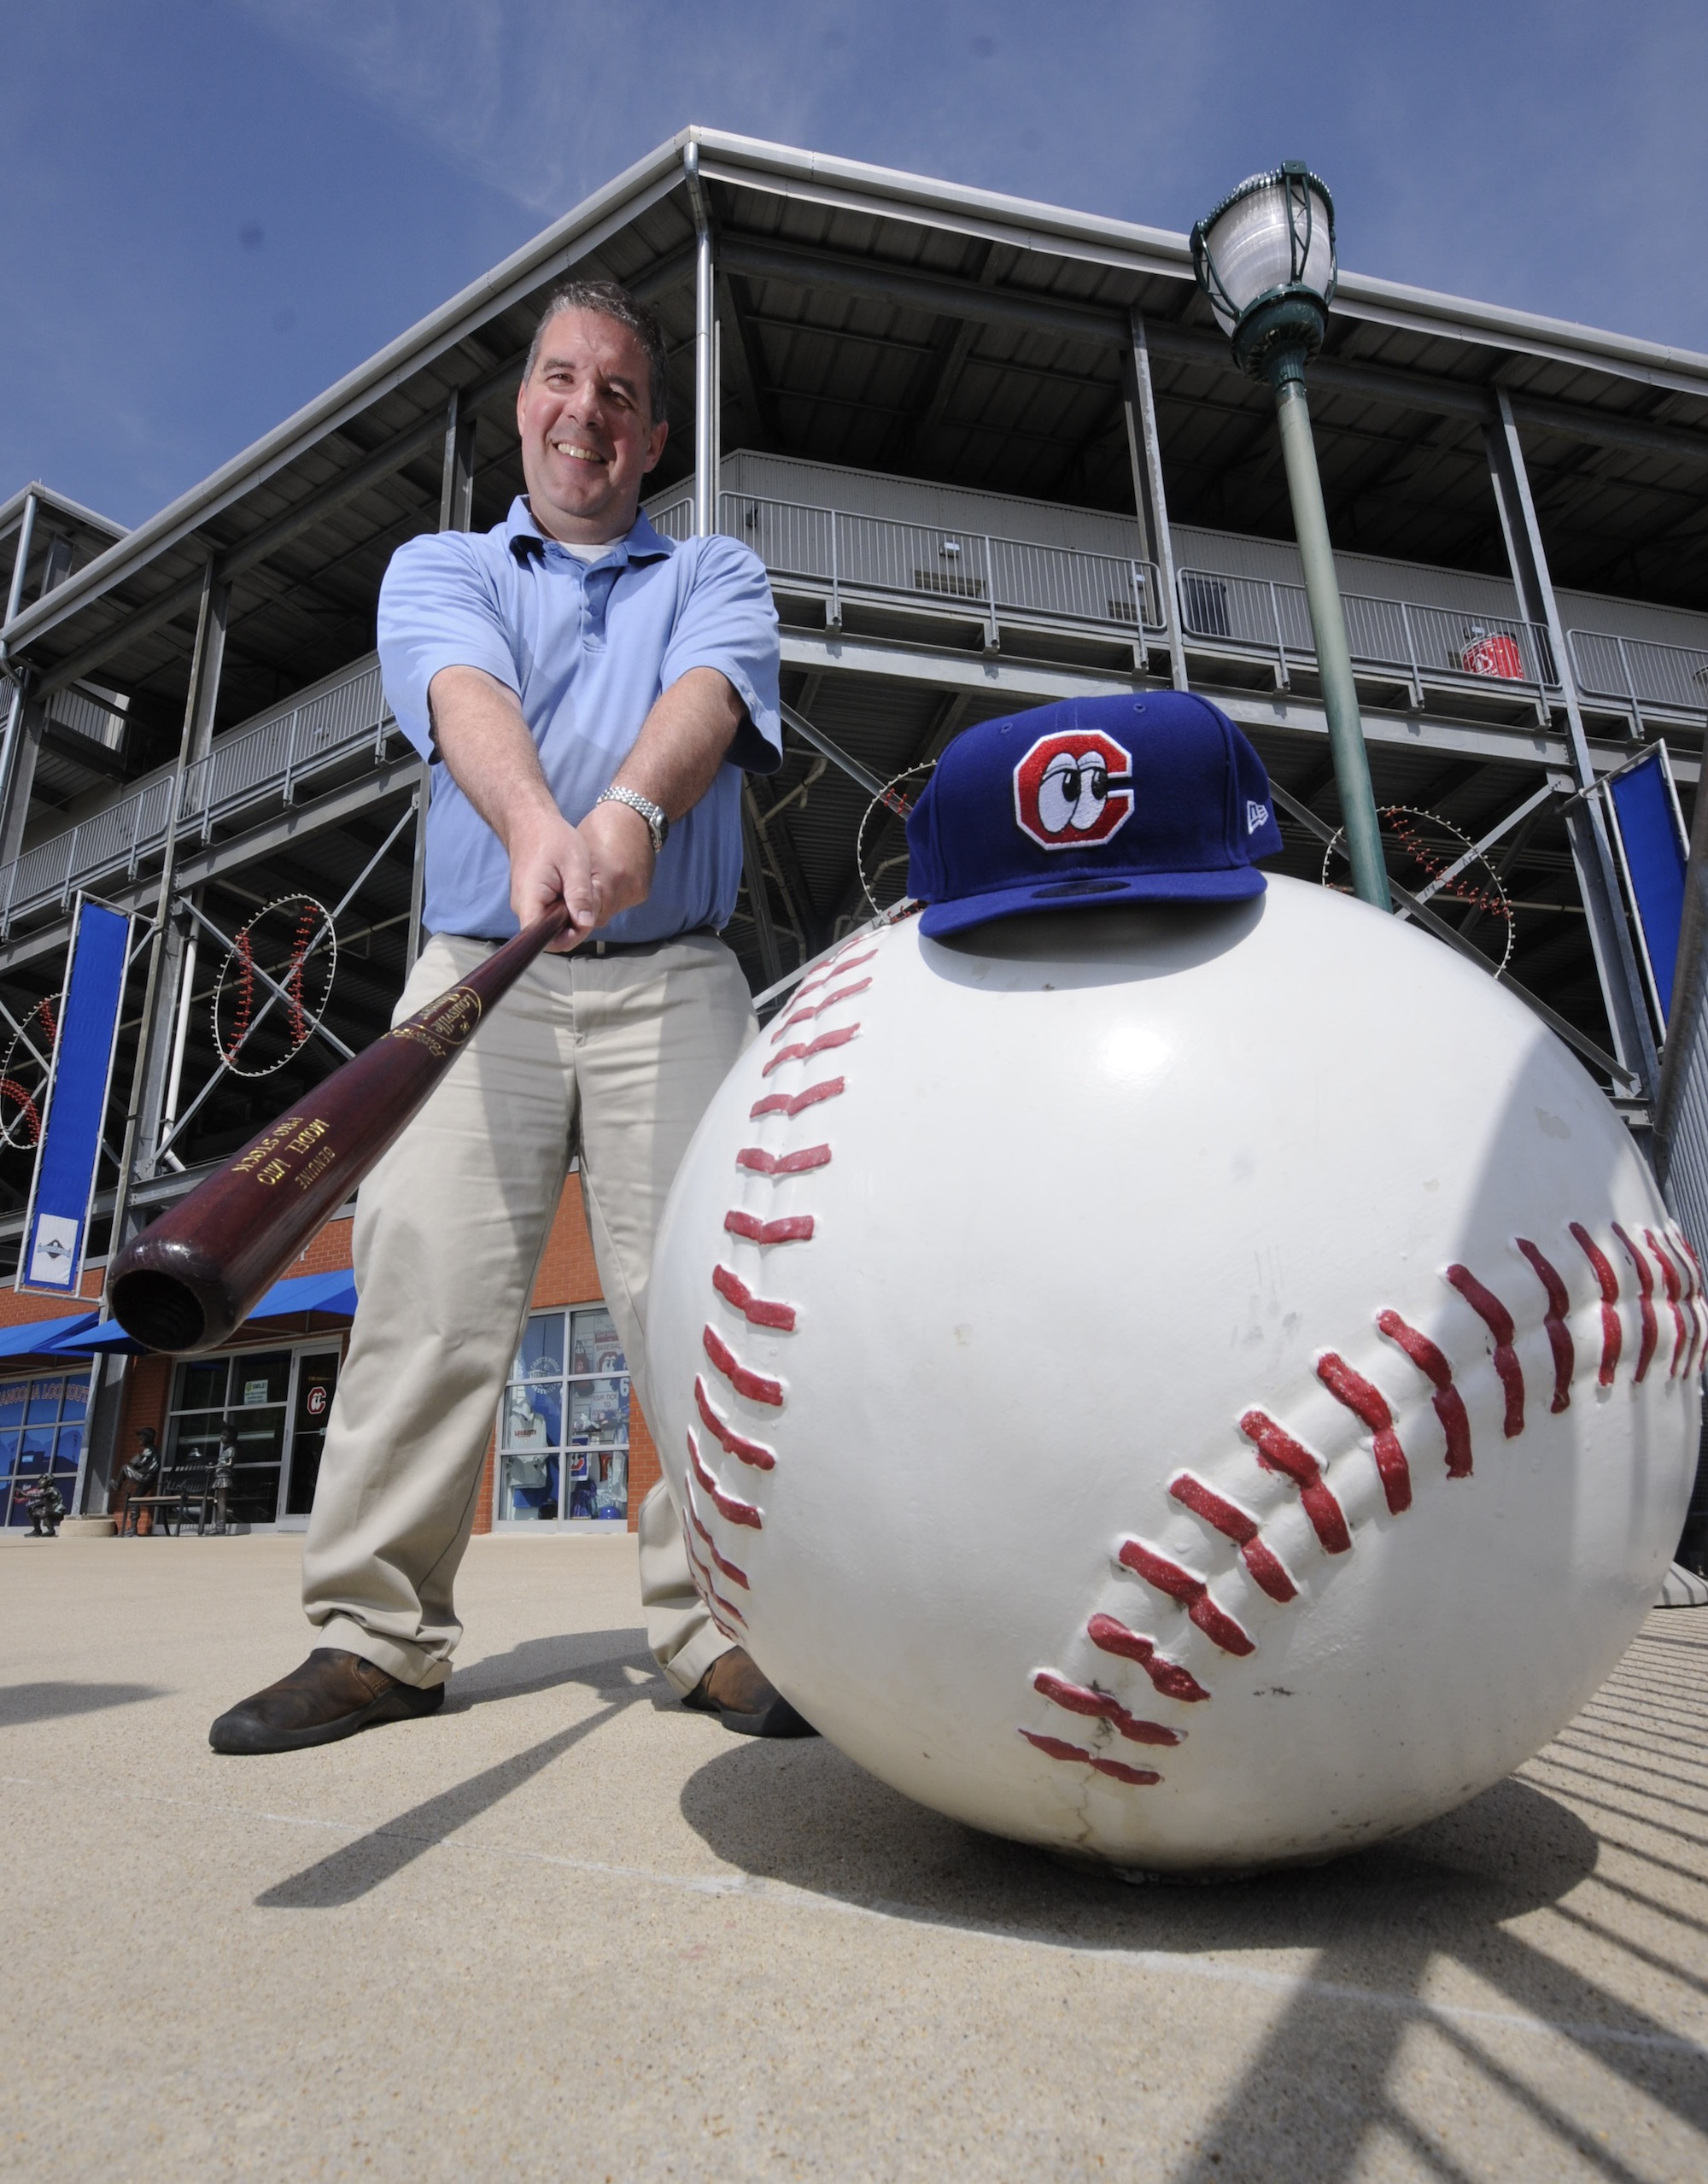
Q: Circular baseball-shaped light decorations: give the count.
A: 4